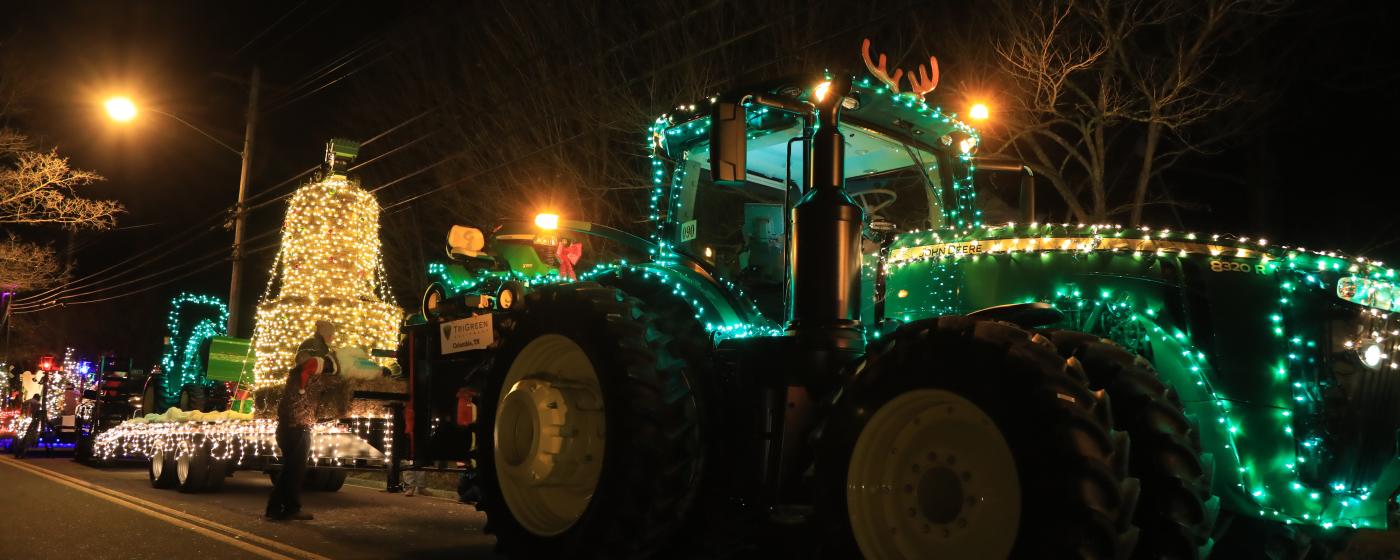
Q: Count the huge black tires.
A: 3